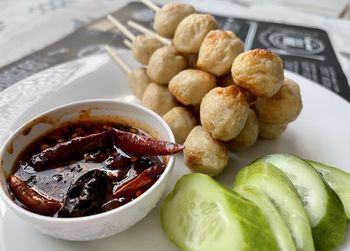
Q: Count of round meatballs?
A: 15